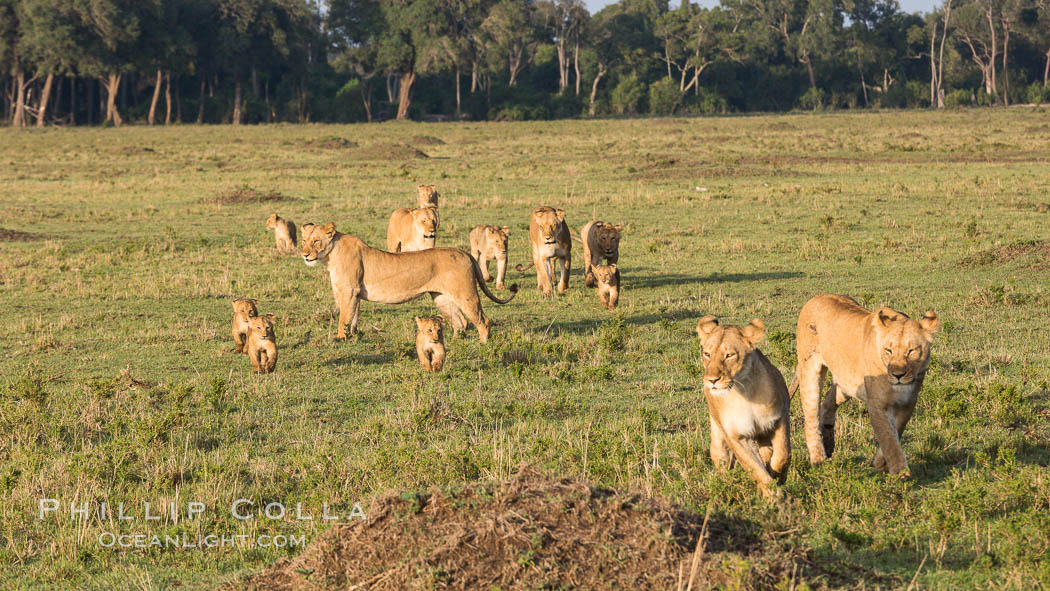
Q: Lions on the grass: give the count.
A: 13